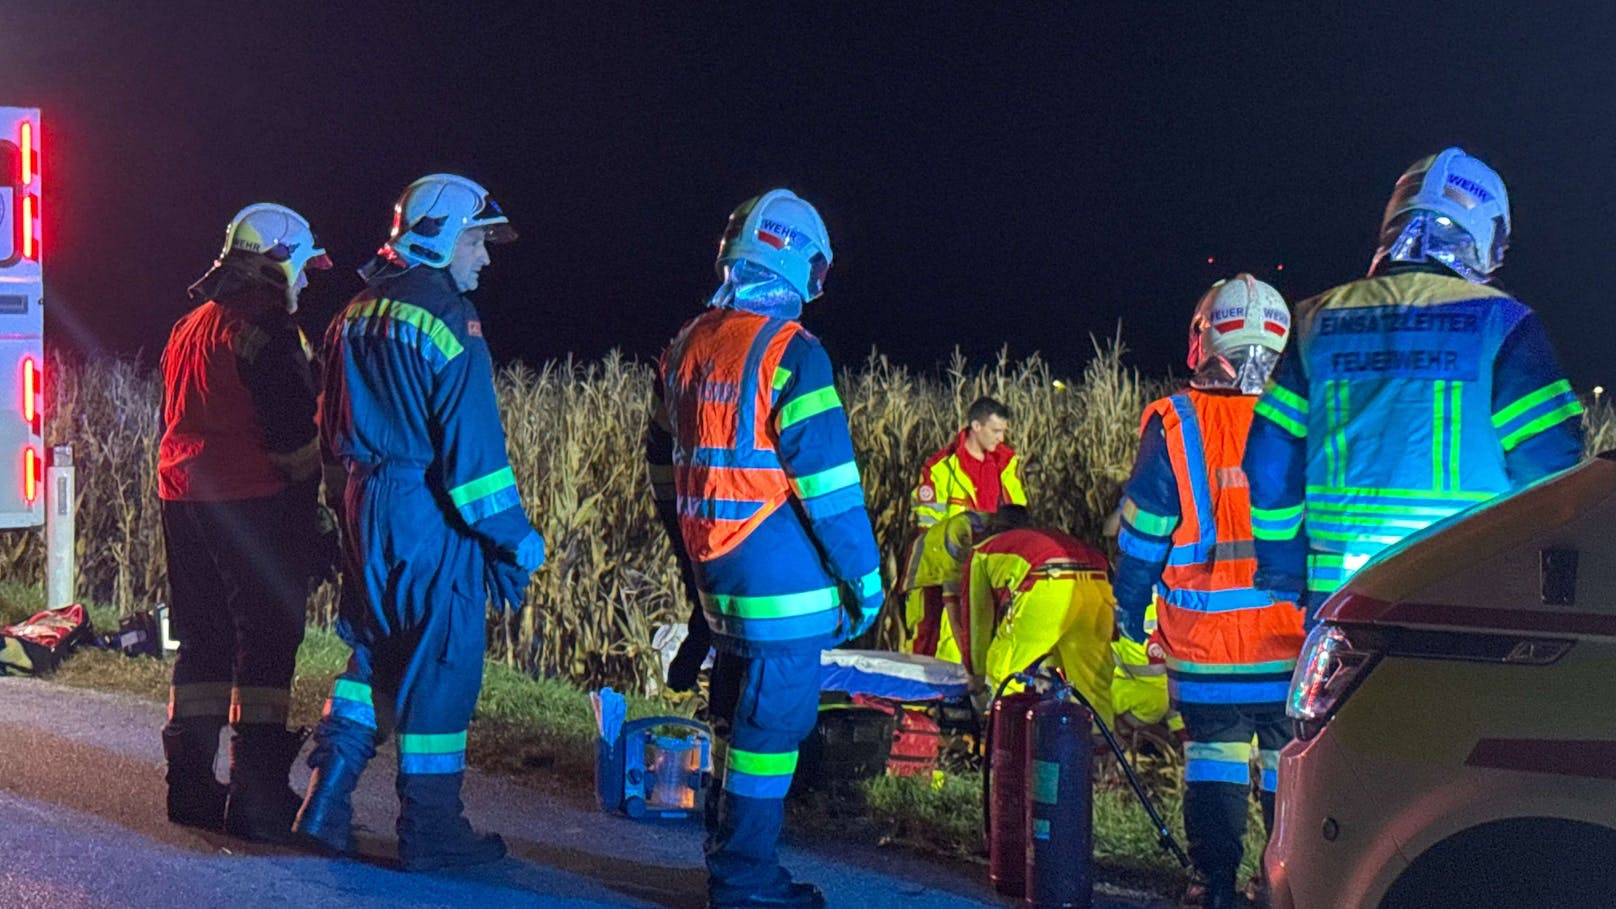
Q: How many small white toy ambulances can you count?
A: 0